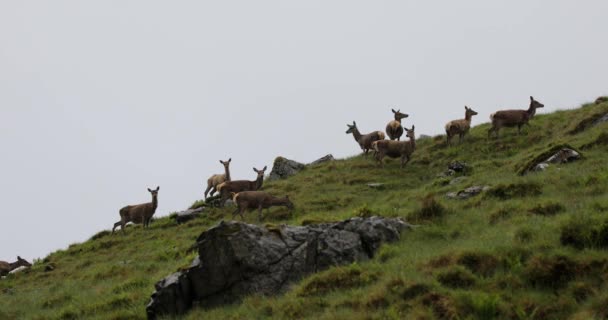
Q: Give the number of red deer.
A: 10